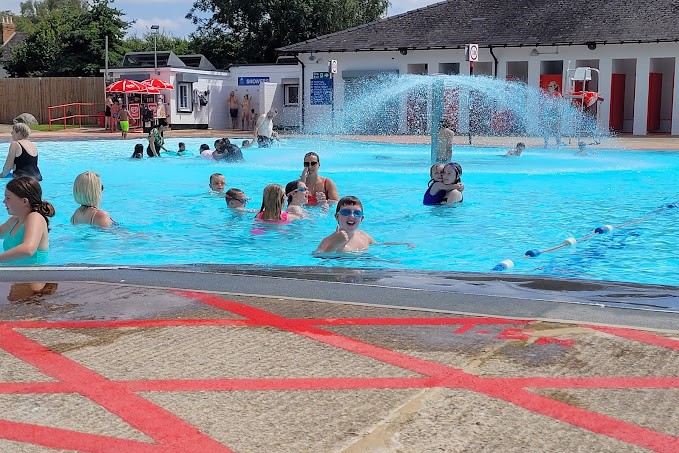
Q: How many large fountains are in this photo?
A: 1